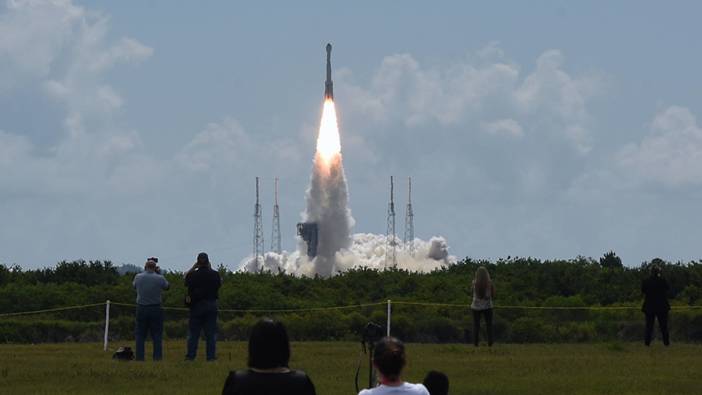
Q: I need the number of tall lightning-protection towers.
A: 4